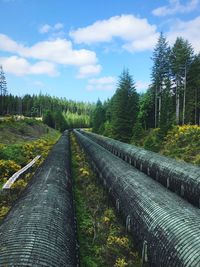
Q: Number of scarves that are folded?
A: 0